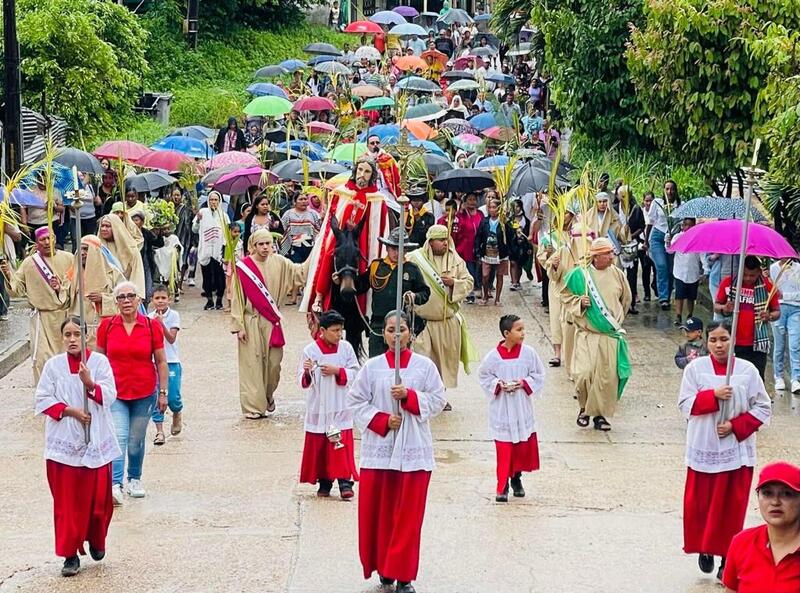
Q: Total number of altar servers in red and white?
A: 5